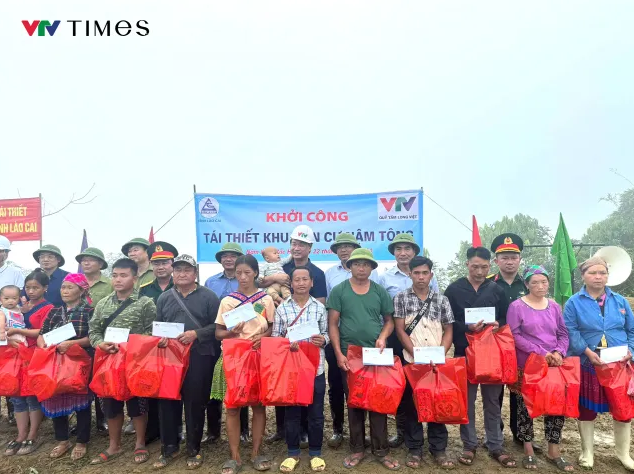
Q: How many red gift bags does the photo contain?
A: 11